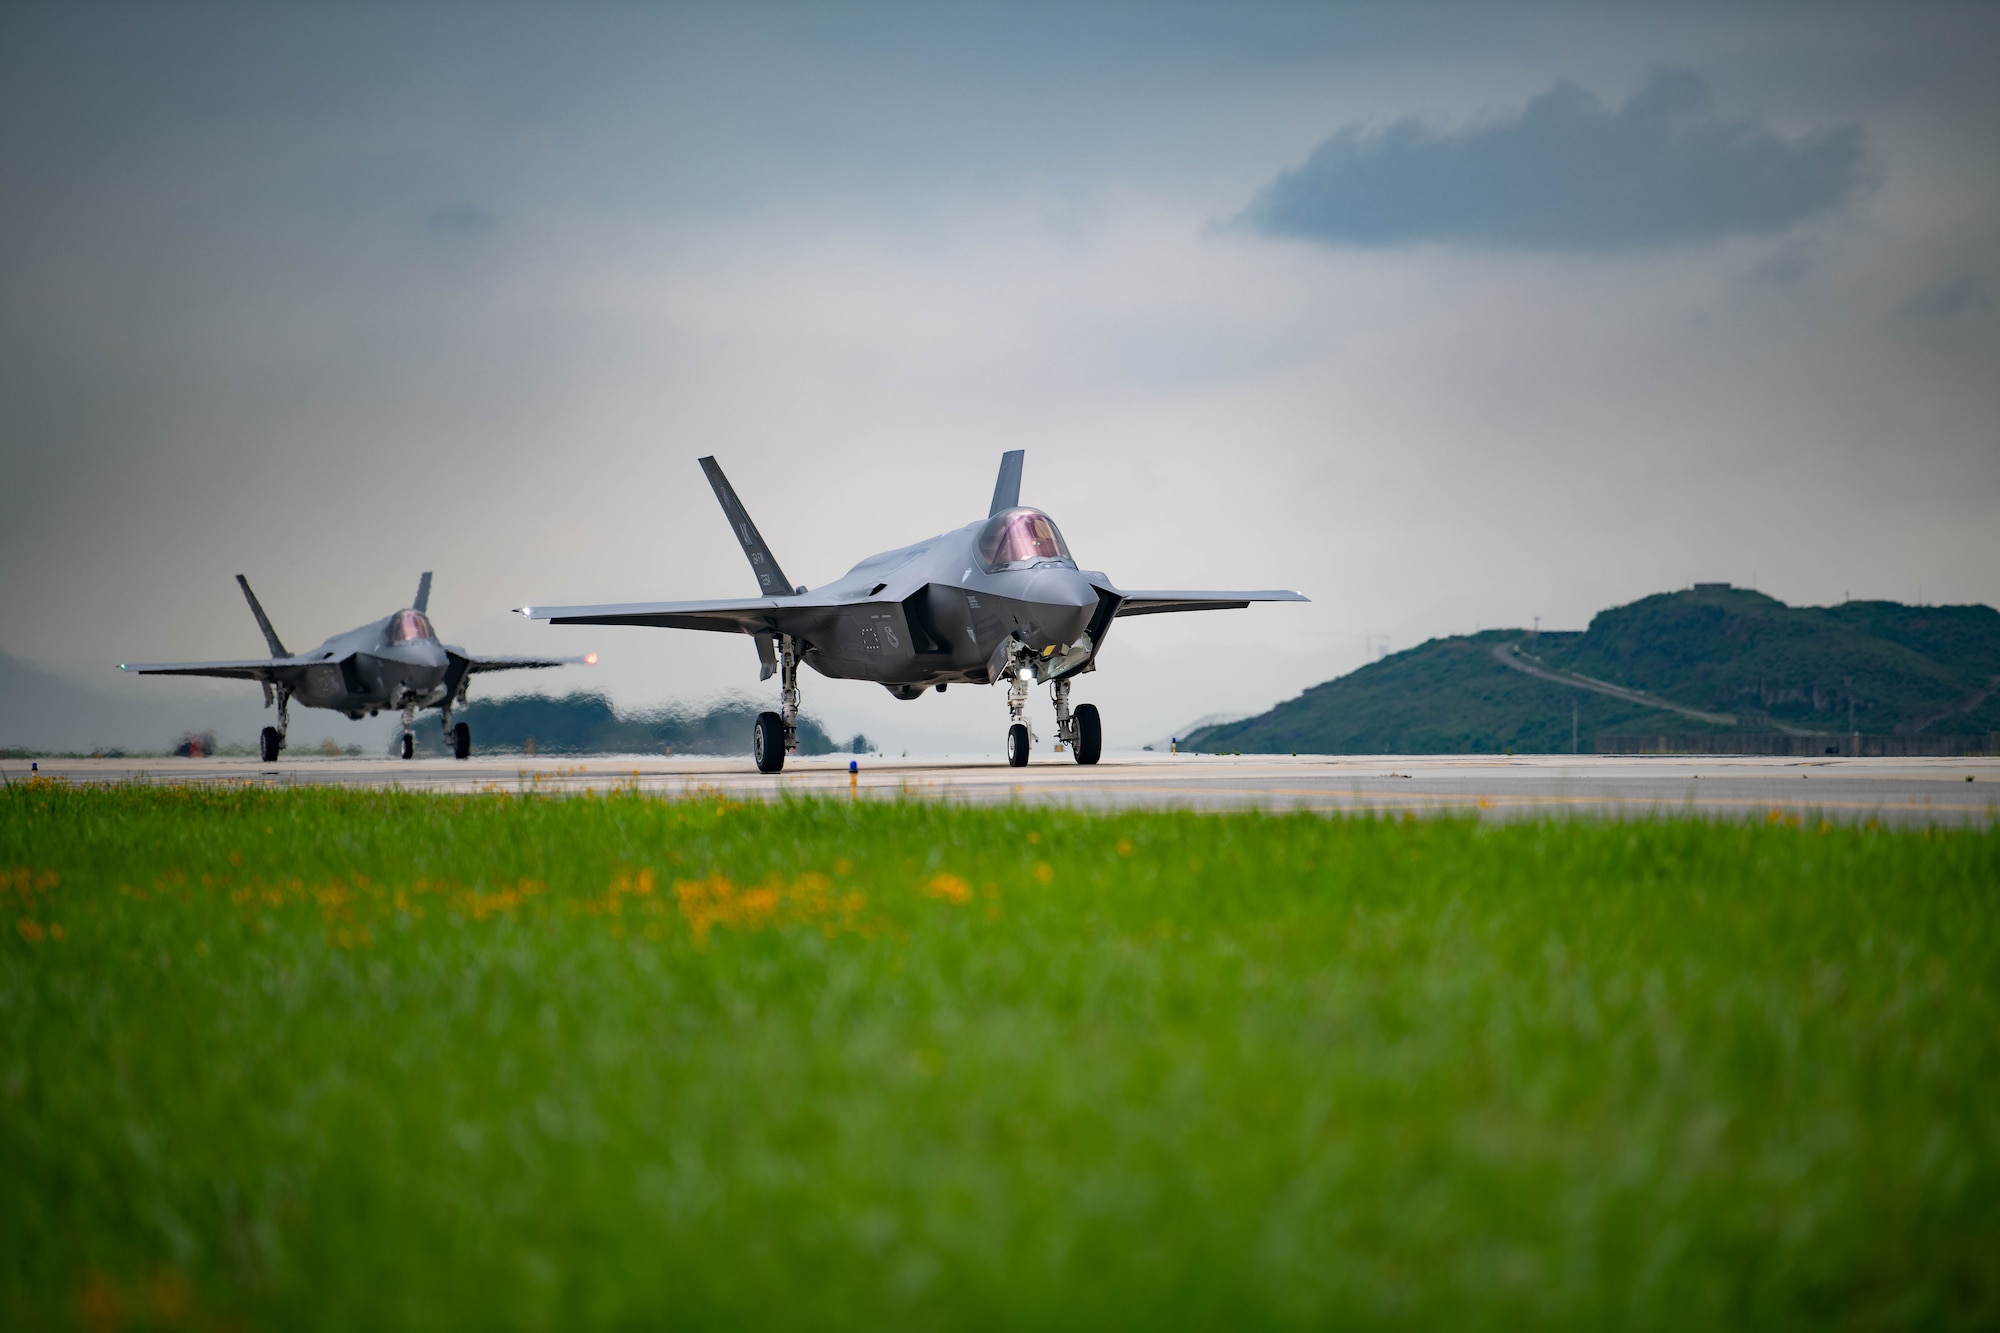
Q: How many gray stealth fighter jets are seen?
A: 2